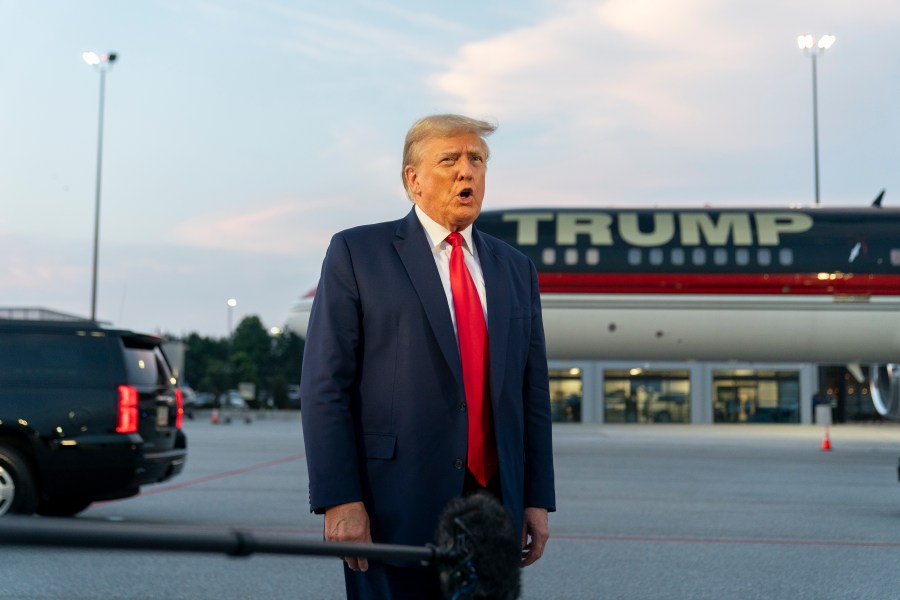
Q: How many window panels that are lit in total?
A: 3